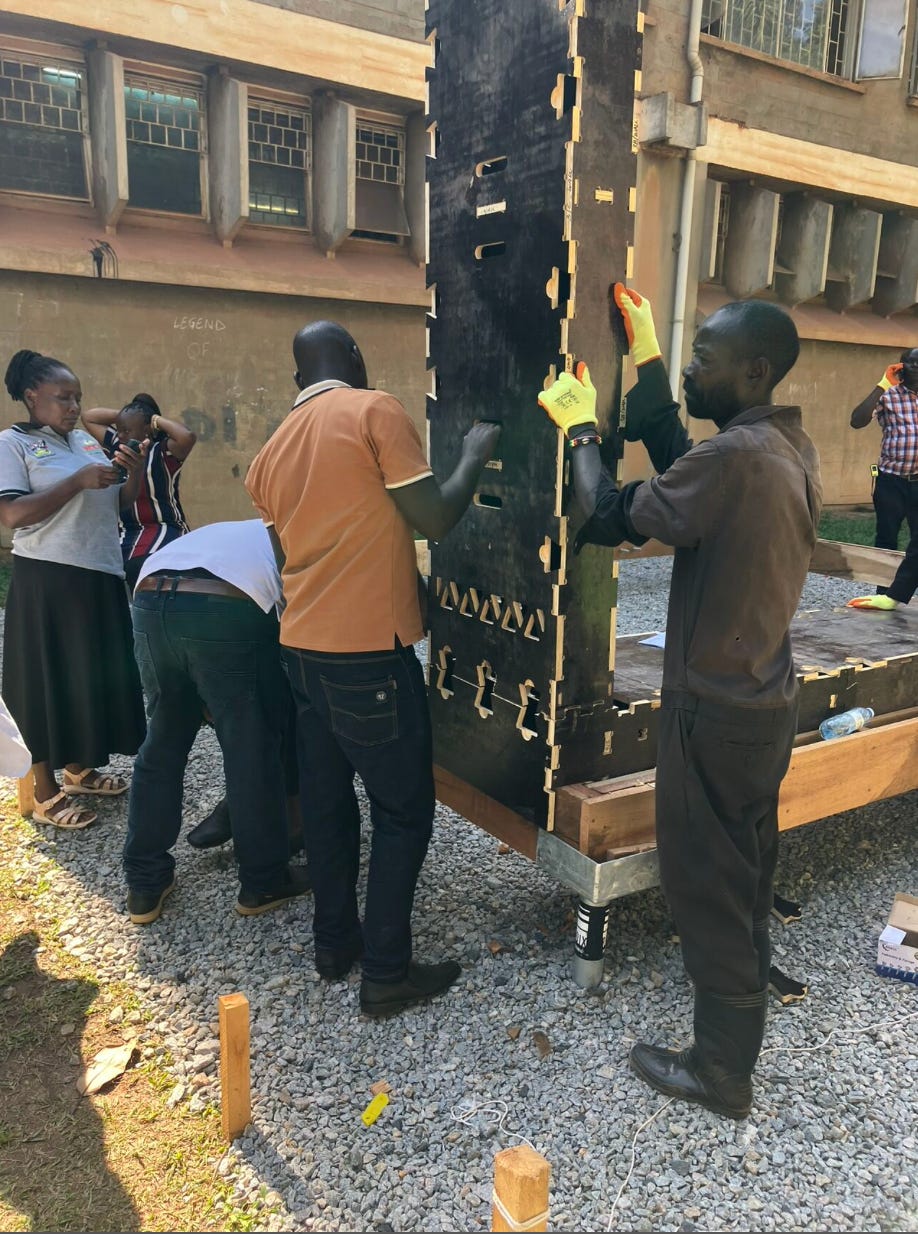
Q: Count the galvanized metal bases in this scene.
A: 1